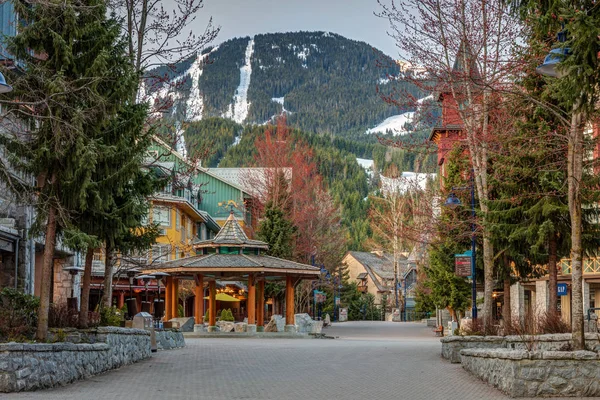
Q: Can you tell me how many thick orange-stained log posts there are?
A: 7